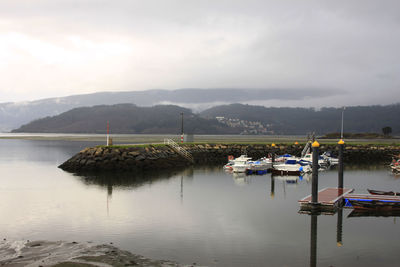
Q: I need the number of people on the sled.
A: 0